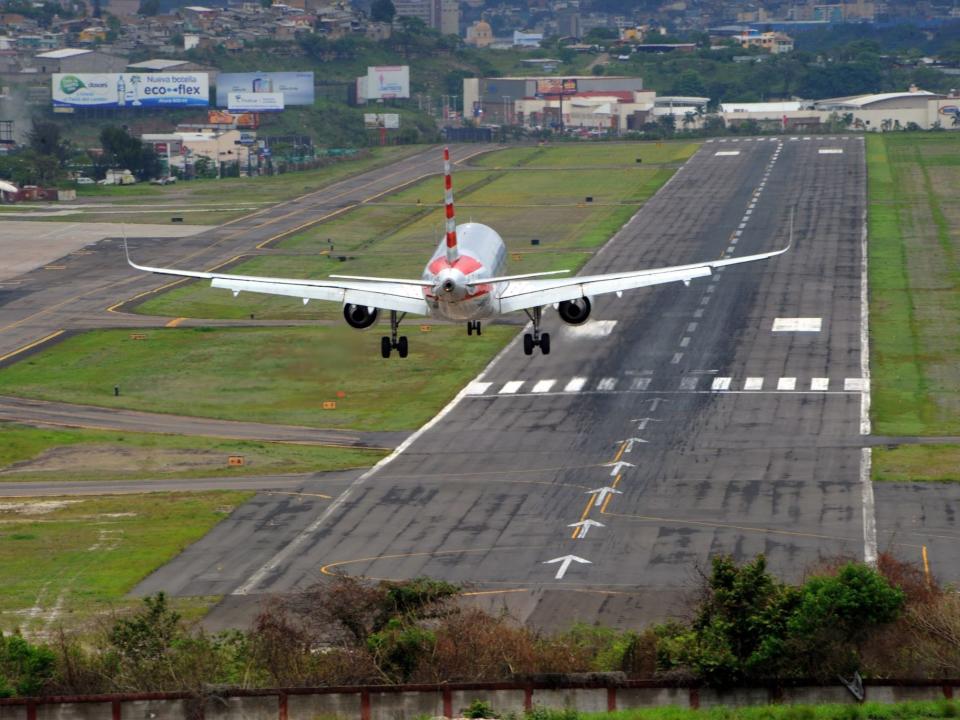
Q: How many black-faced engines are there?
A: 2